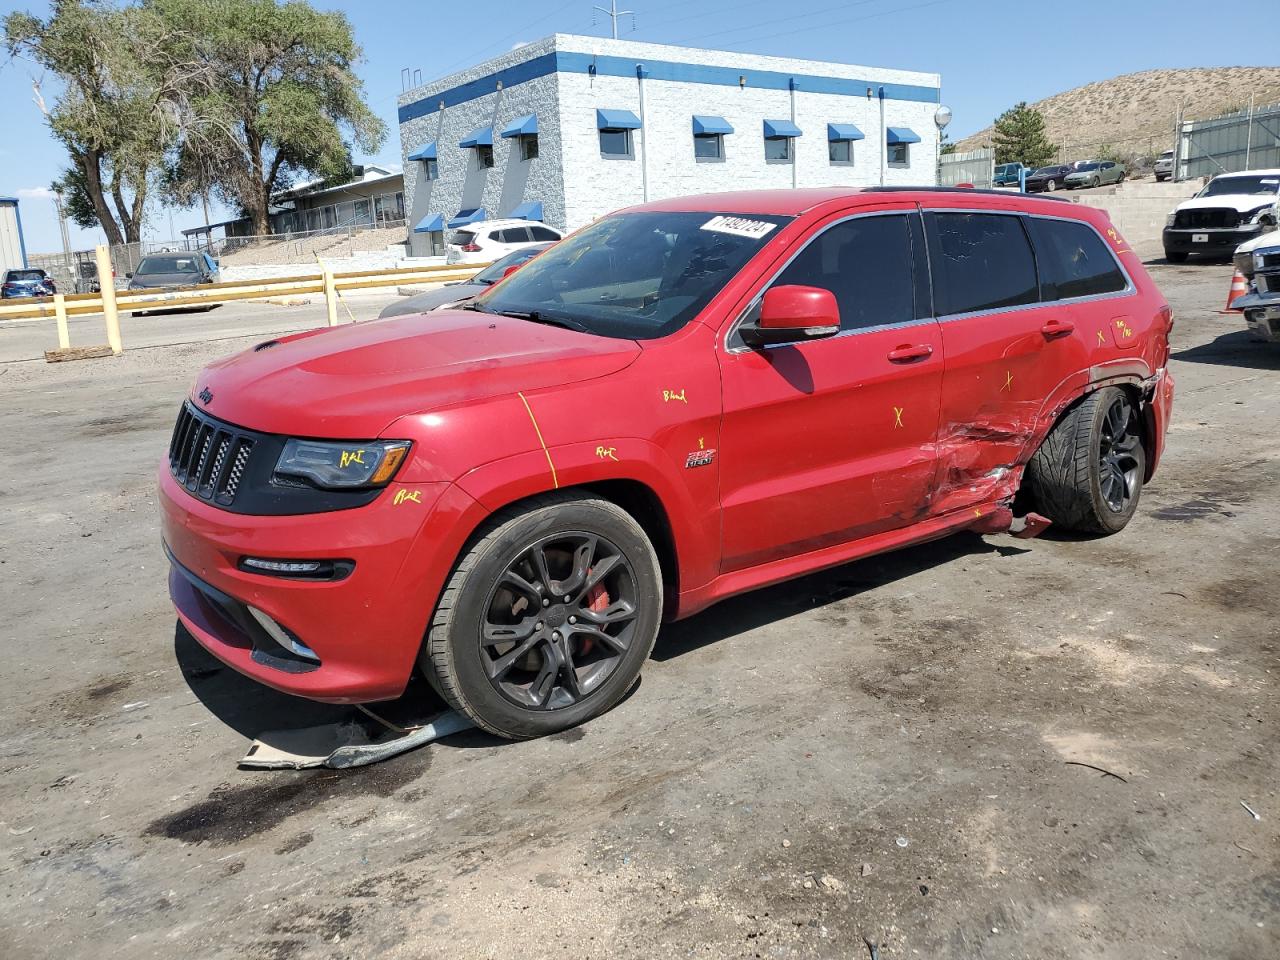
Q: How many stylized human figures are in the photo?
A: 0